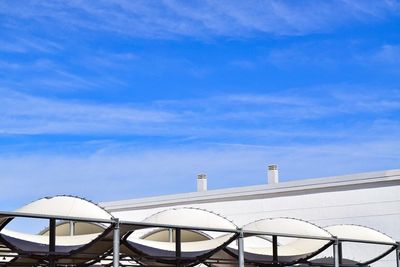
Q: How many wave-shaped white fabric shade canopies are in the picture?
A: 4